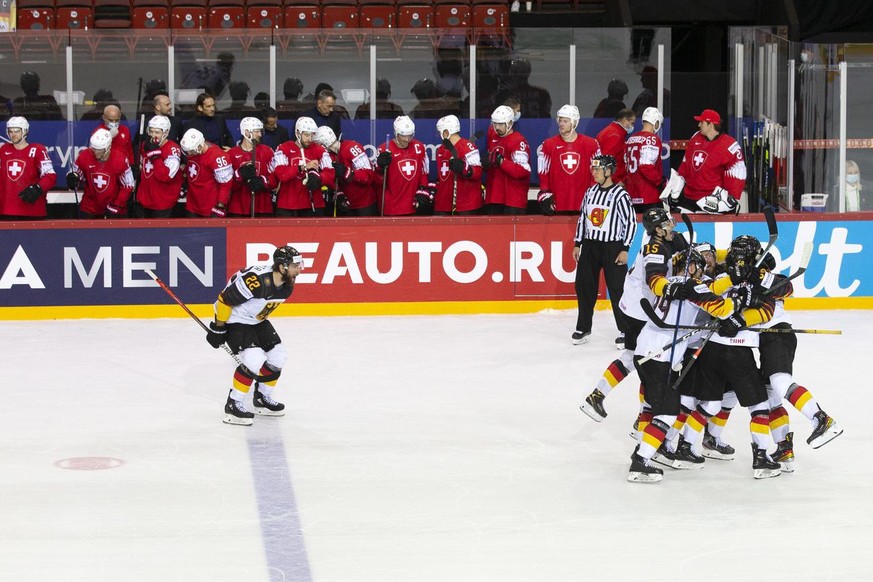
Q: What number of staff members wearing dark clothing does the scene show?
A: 4